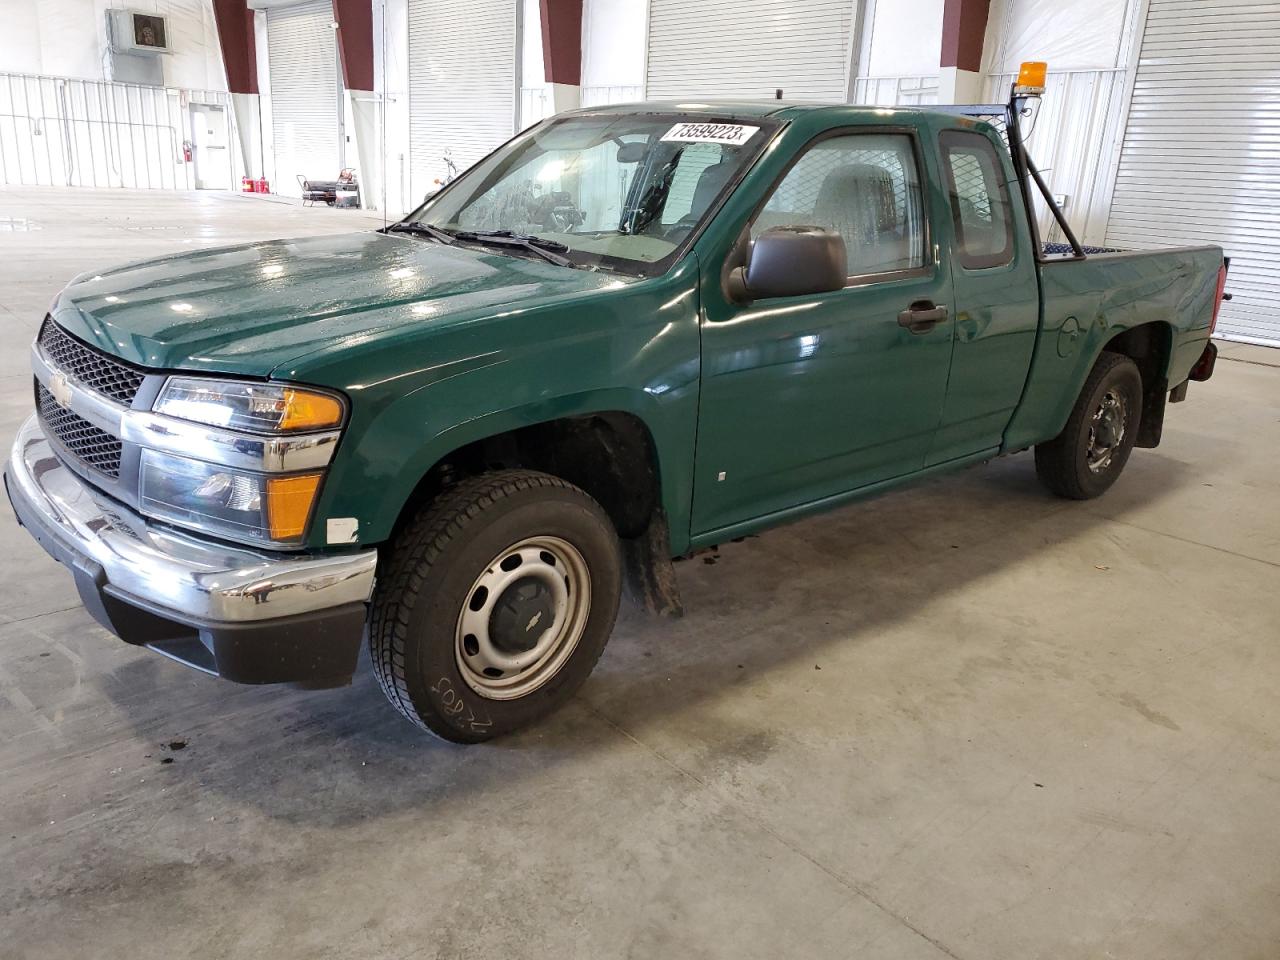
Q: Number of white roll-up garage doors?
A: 4